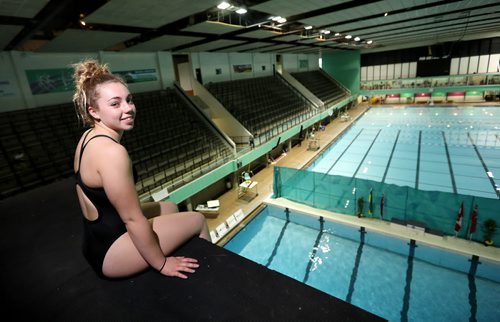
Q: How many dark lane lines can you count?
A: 11